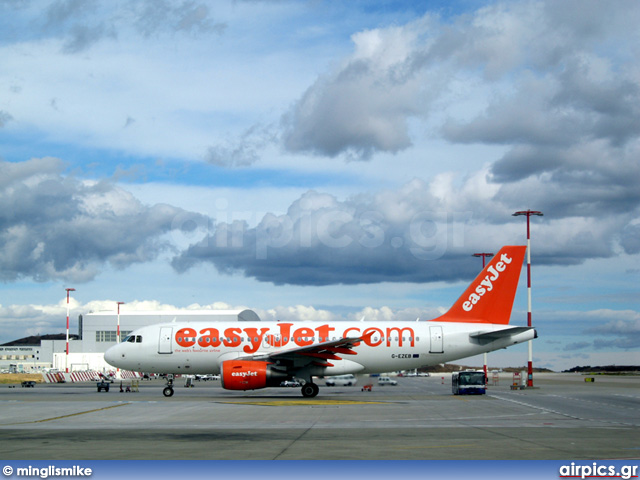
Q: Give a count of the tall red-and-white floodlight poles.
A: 4